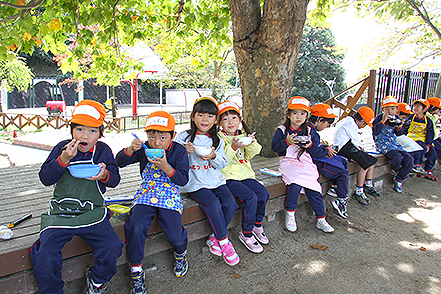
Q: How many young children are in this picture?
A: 11